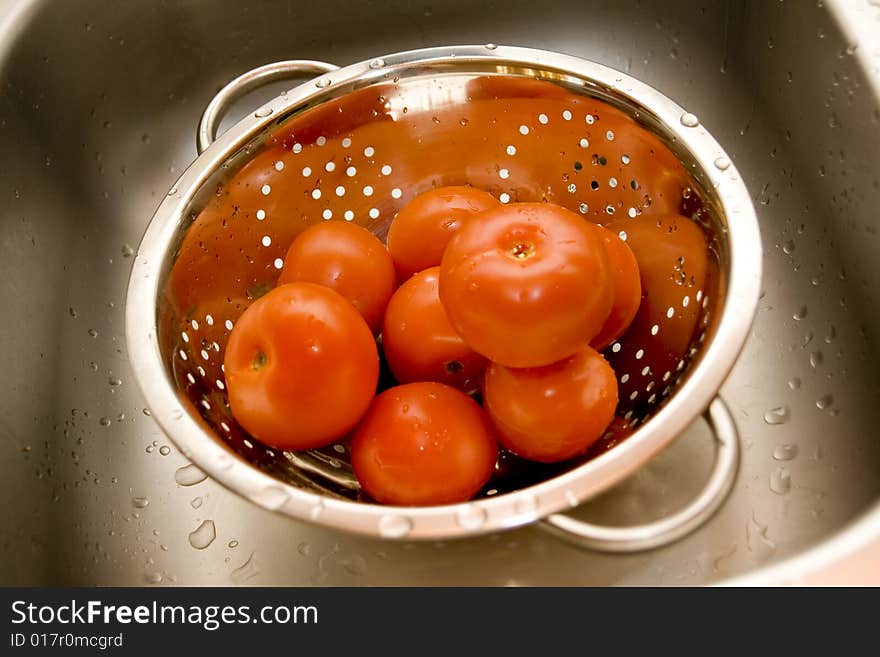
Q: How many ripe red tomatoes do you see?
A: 8